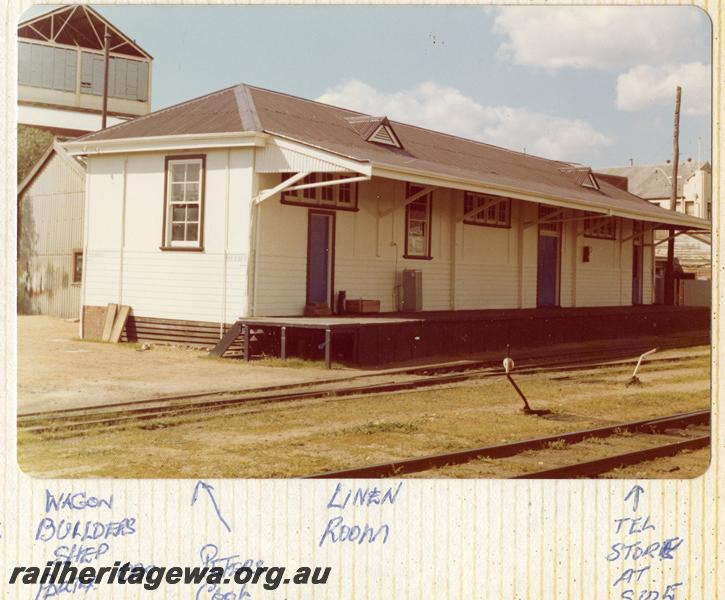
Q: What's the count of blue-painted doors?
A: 3